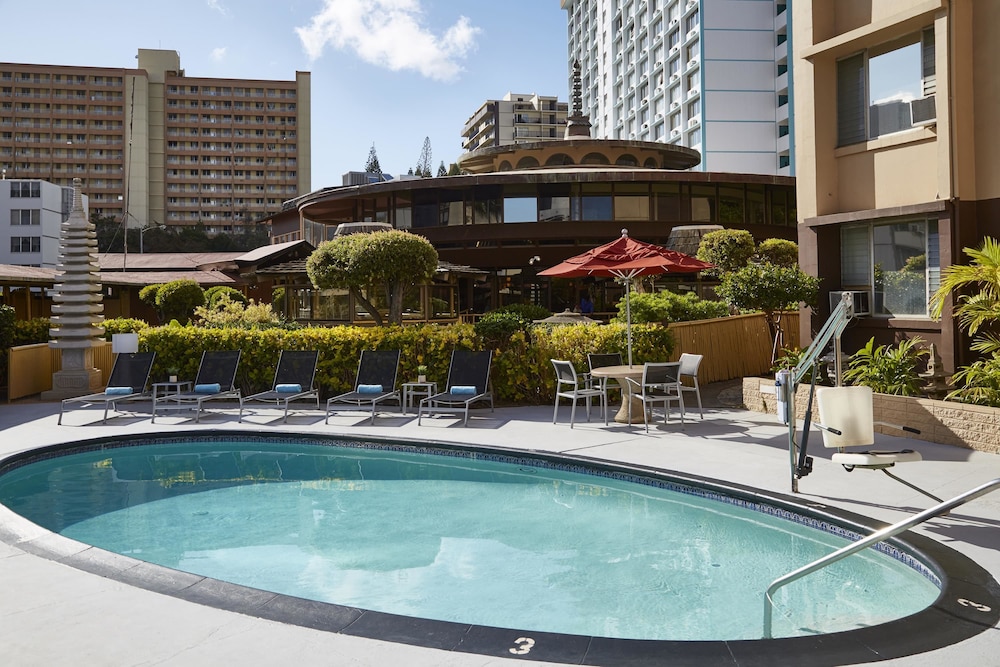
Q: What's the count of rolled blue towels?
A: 5